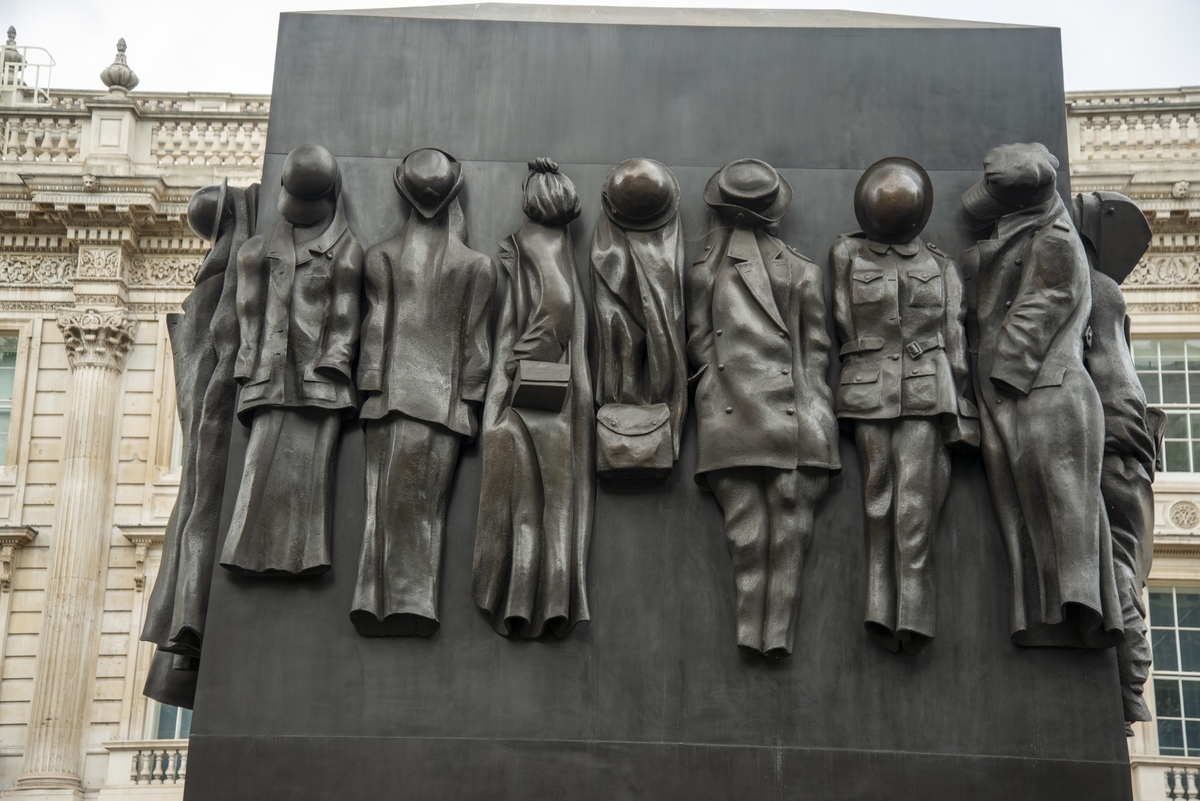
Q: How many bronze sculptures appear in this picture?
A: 9